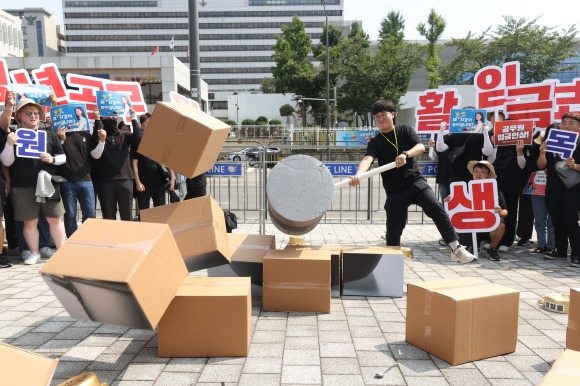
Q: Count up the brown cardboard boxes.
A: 12